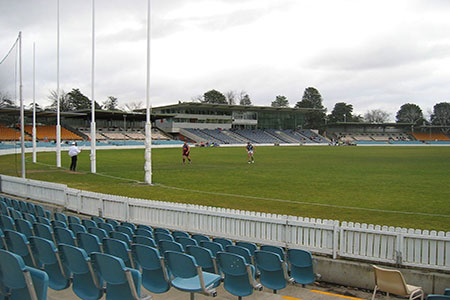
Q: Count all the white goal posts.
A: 4